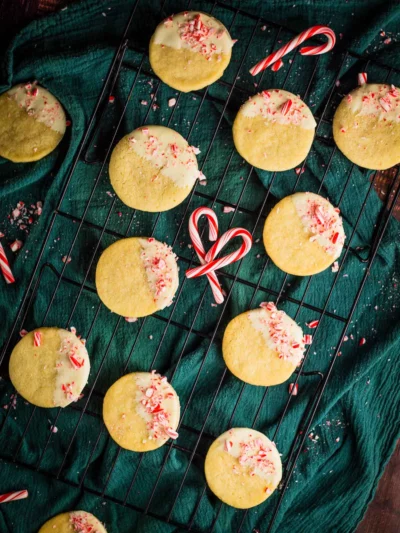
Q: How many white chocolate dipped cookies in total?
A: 12